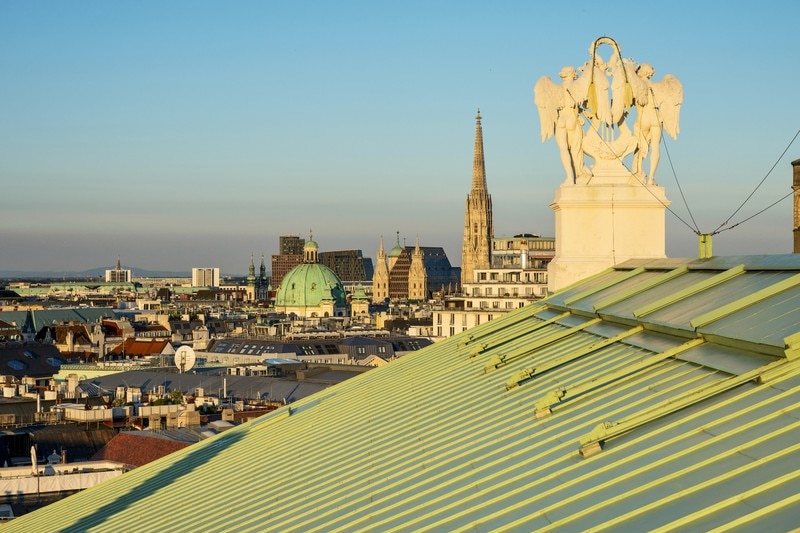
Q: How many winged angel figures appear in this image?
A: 2